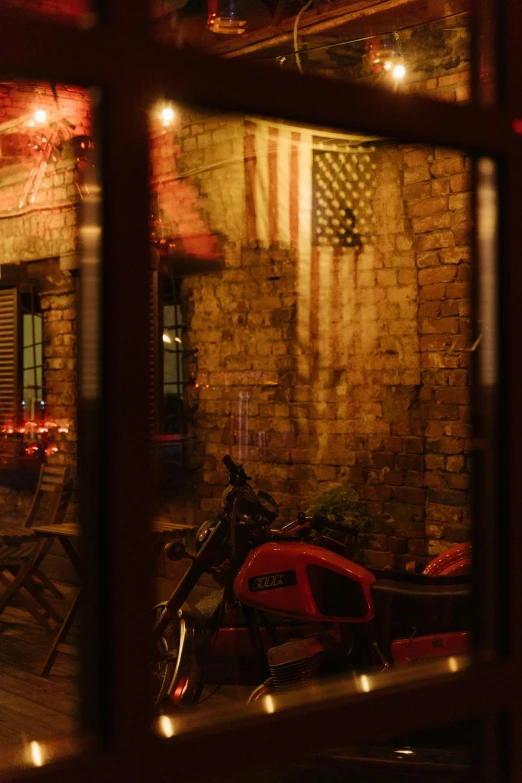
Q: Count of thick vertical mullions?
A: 2